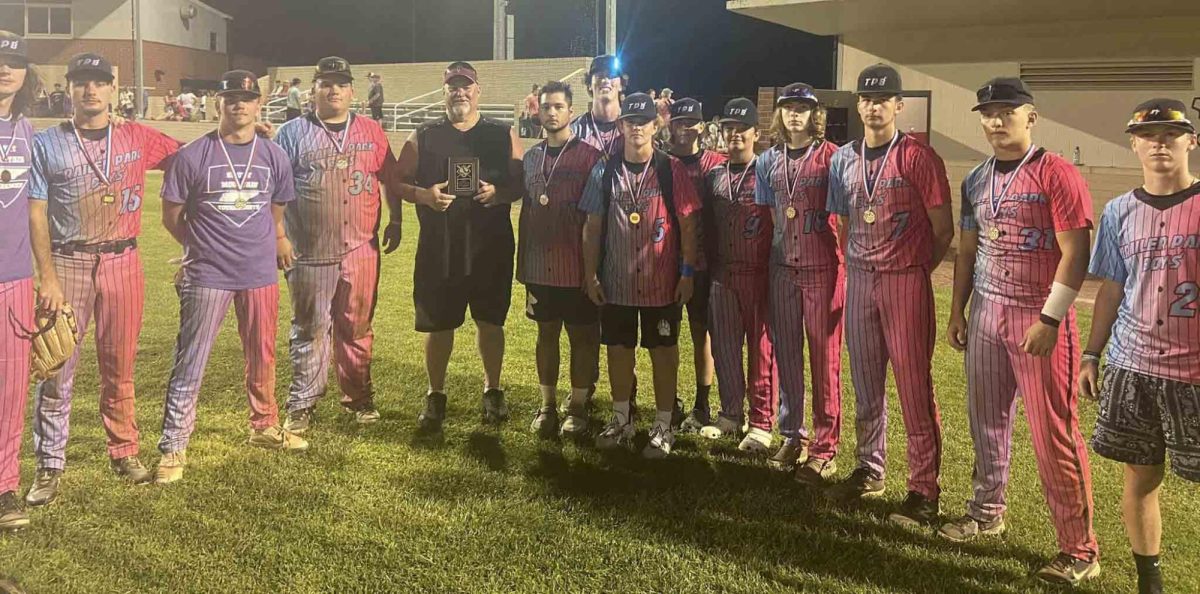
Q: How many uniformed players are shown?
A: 13